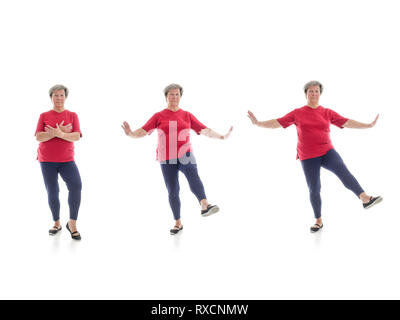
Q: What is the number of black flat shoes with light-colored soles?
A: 6